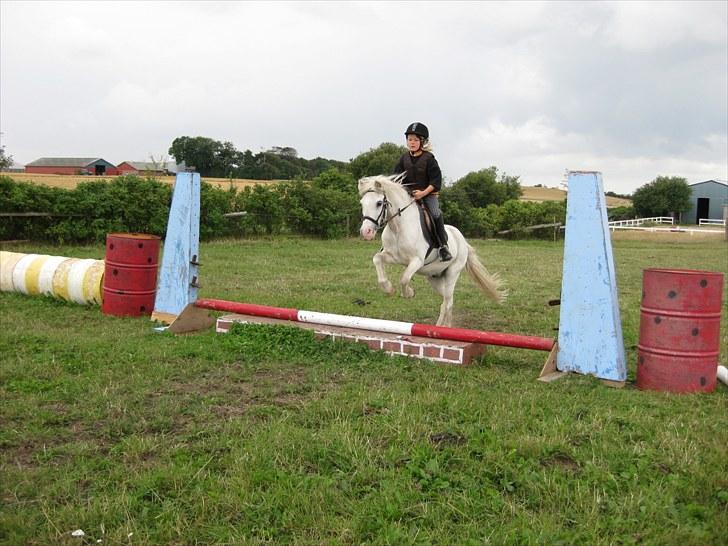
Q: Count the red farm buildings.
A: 2